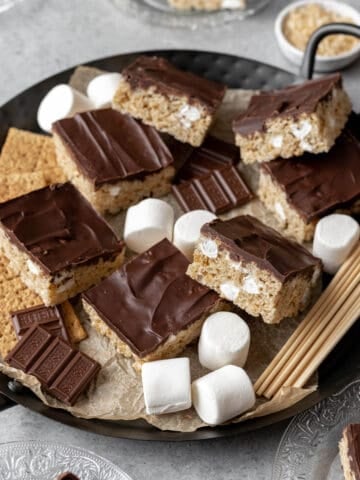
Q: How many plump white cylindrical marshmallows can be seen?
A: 8